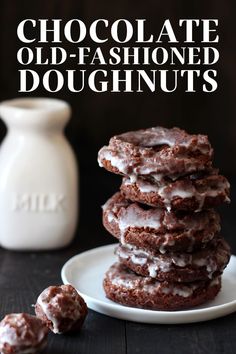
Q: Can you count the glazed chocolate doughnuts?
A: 5